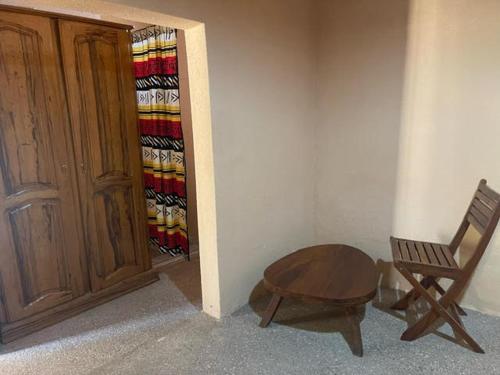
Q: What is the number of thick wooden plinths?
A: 1